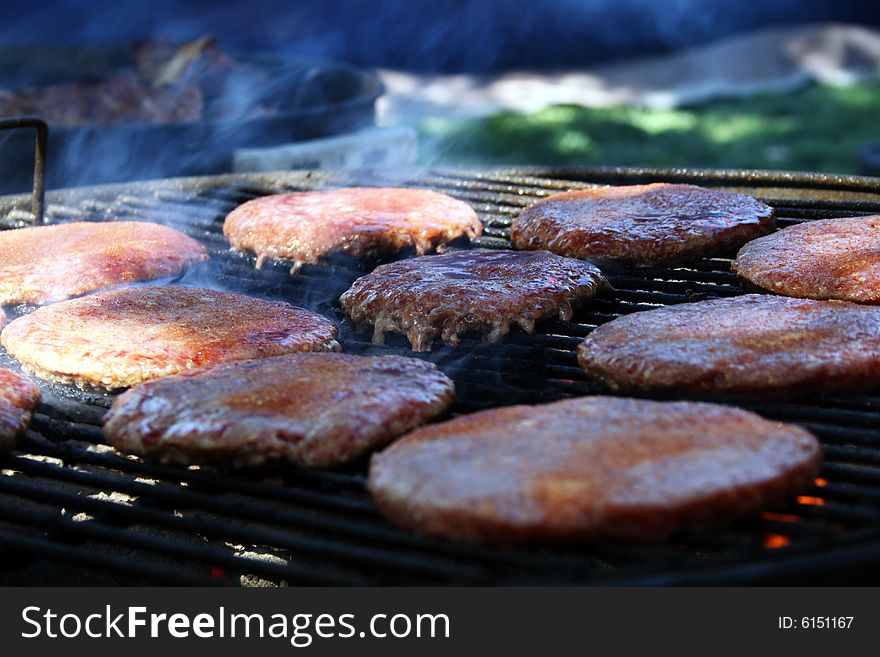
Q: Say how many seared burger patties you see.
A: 10